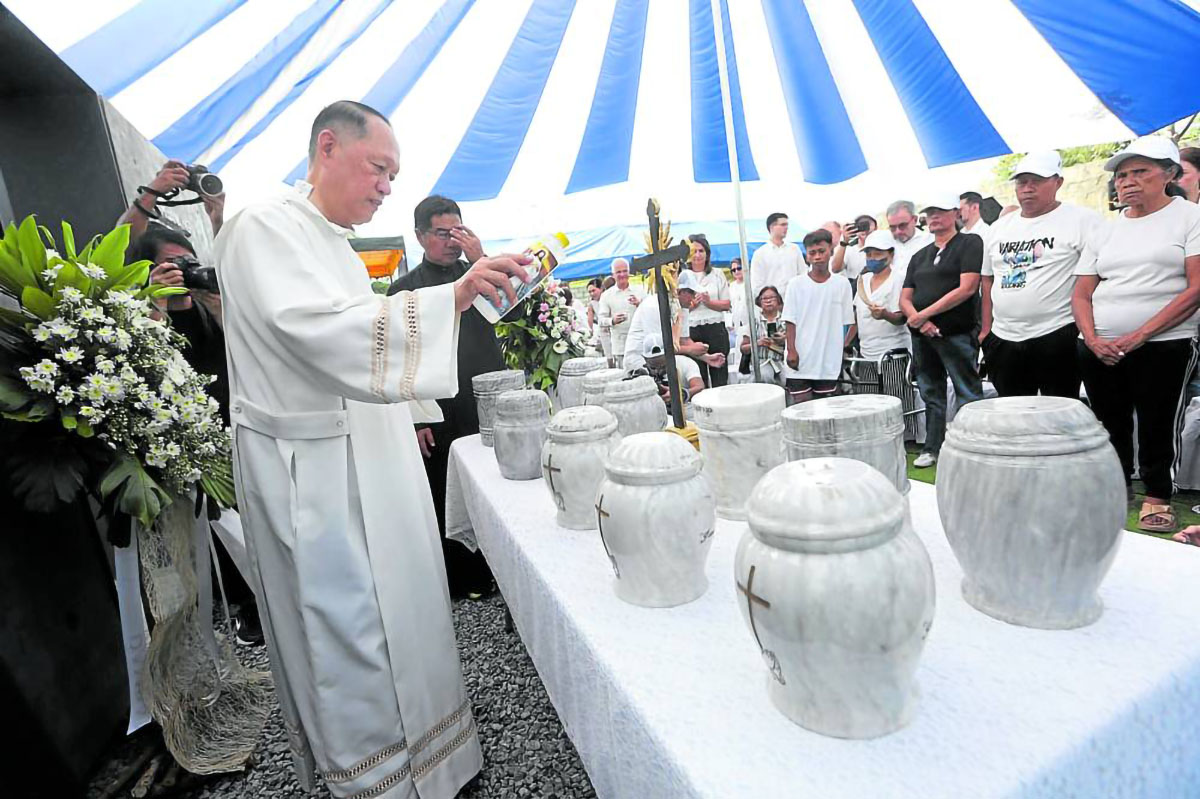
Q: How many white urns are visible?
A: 11